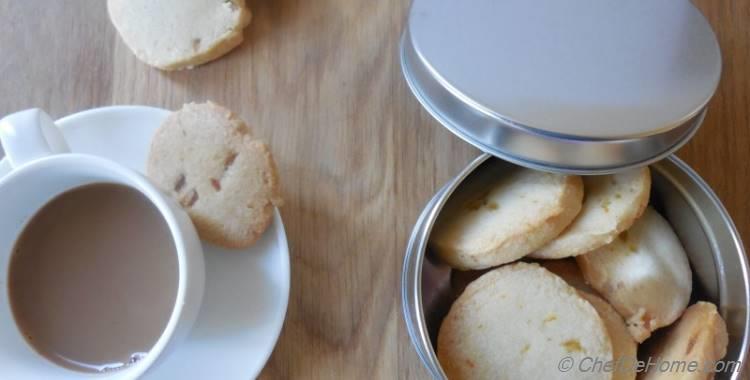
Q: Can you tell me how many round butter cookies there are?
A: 8